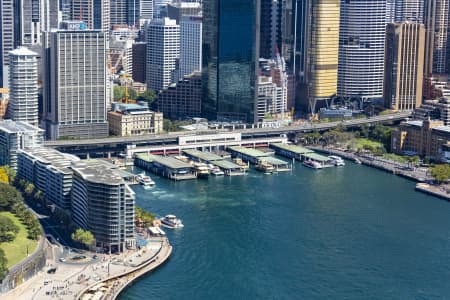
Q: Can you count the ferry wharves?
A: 5